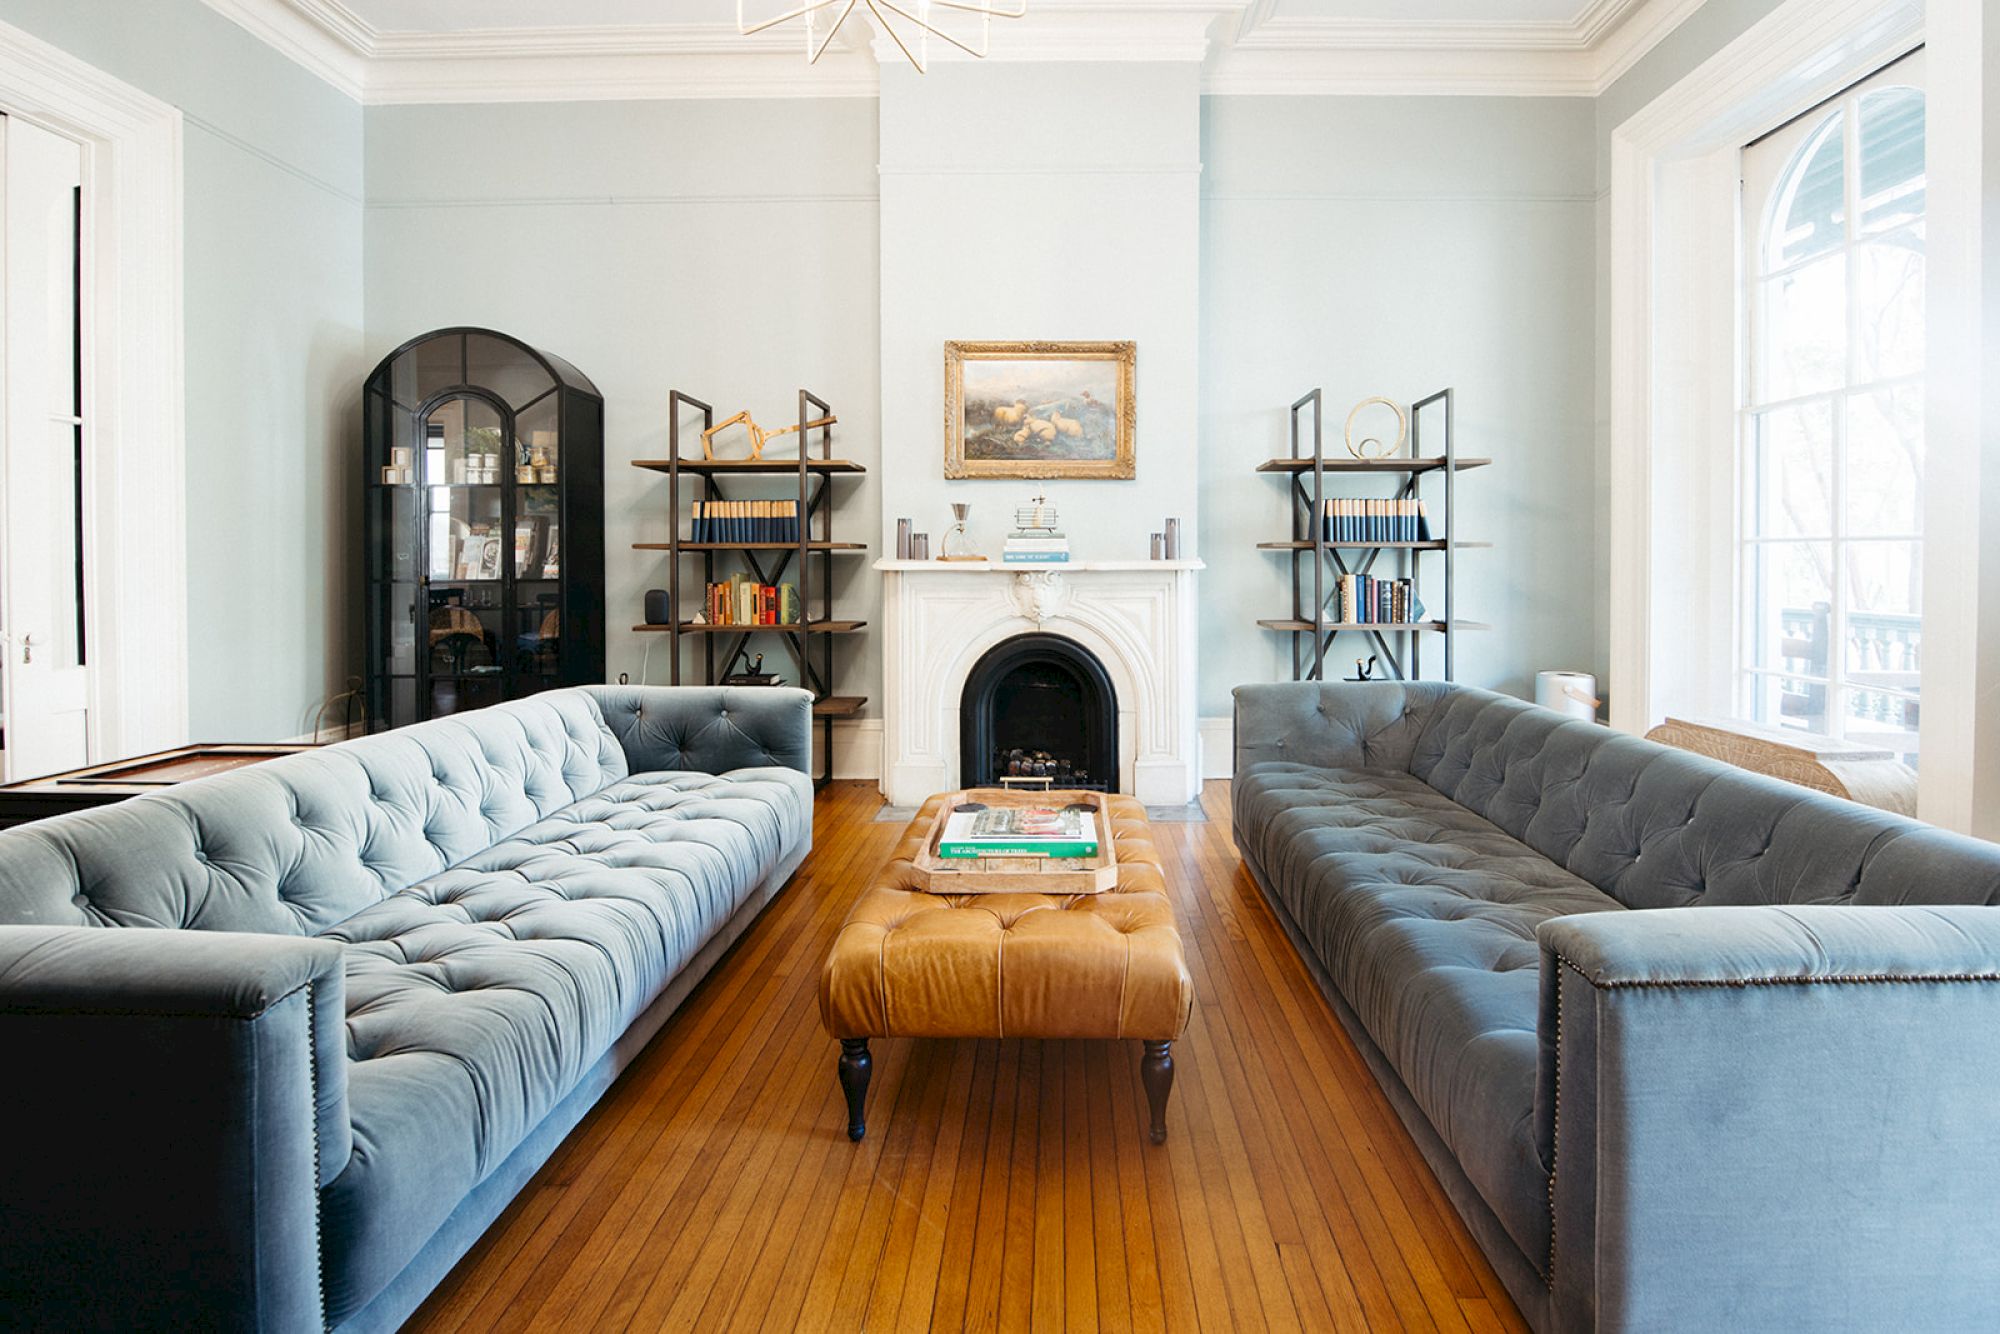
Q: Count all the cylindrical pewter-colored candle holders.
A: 4